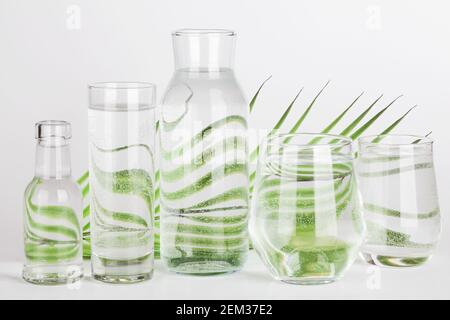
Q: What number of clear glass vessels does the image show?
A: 5